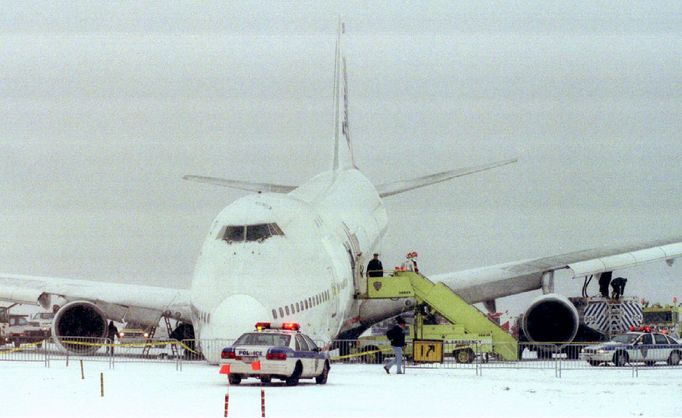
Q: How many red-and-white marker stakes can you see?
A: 2